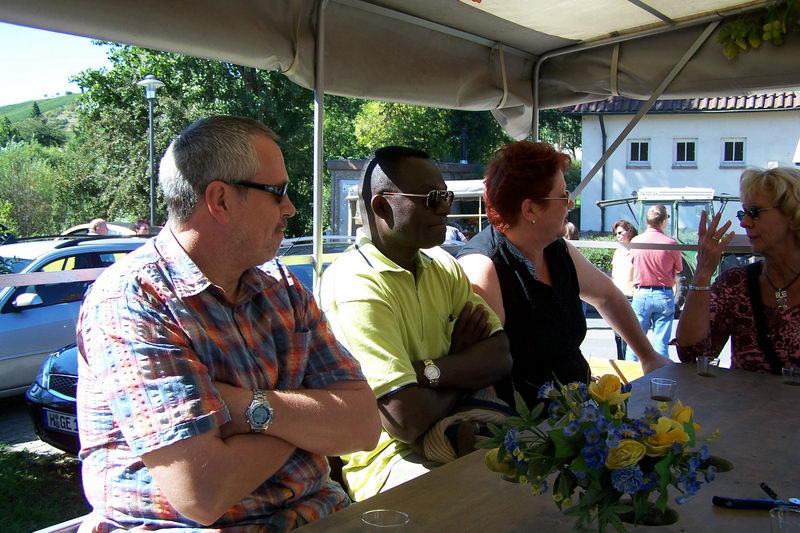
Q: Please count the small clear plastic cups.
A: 5